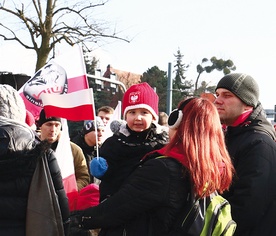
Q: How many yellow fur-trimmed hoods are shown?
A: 0